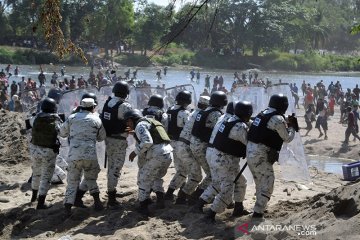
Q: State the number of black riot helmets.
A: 11